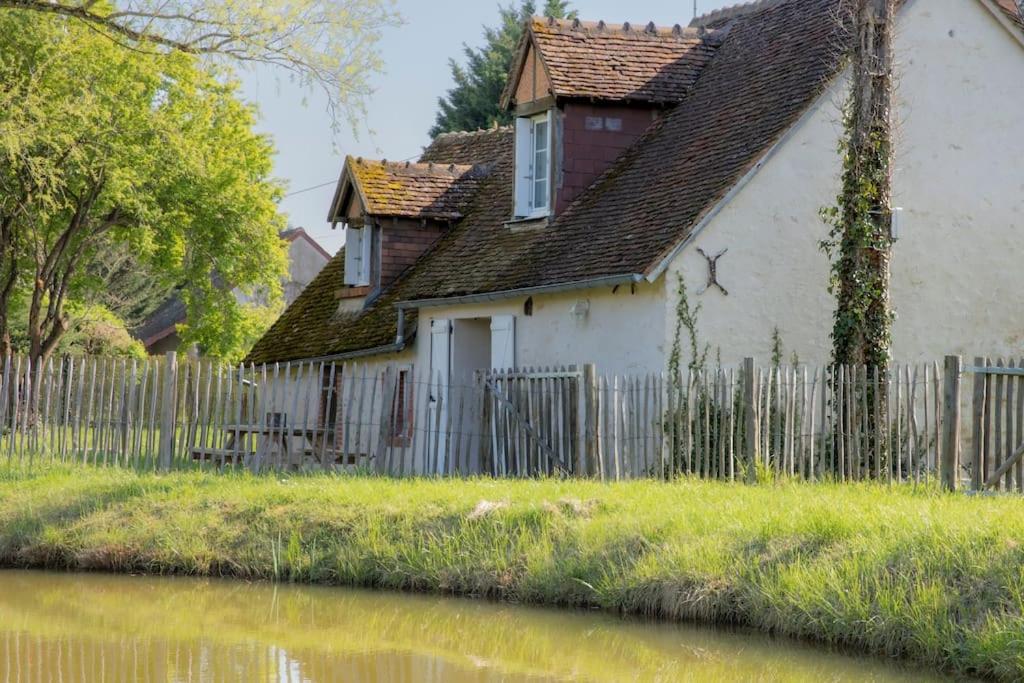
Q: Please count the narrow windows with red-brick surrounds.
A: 2